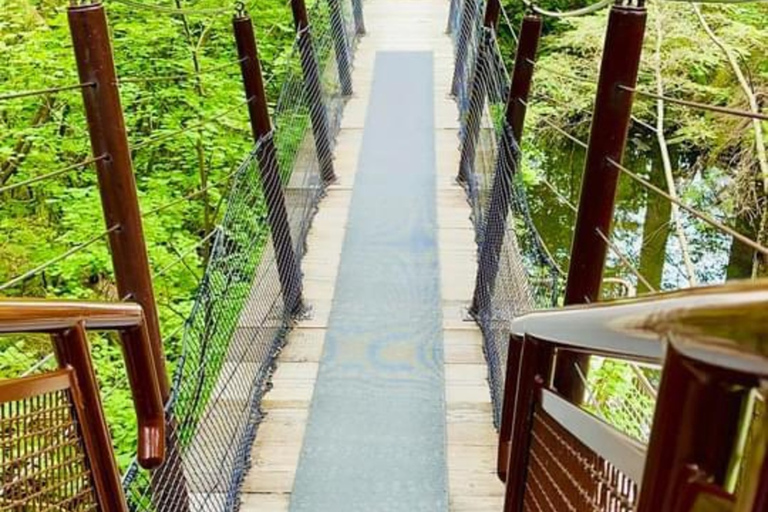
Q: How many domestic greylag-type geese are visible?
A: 0